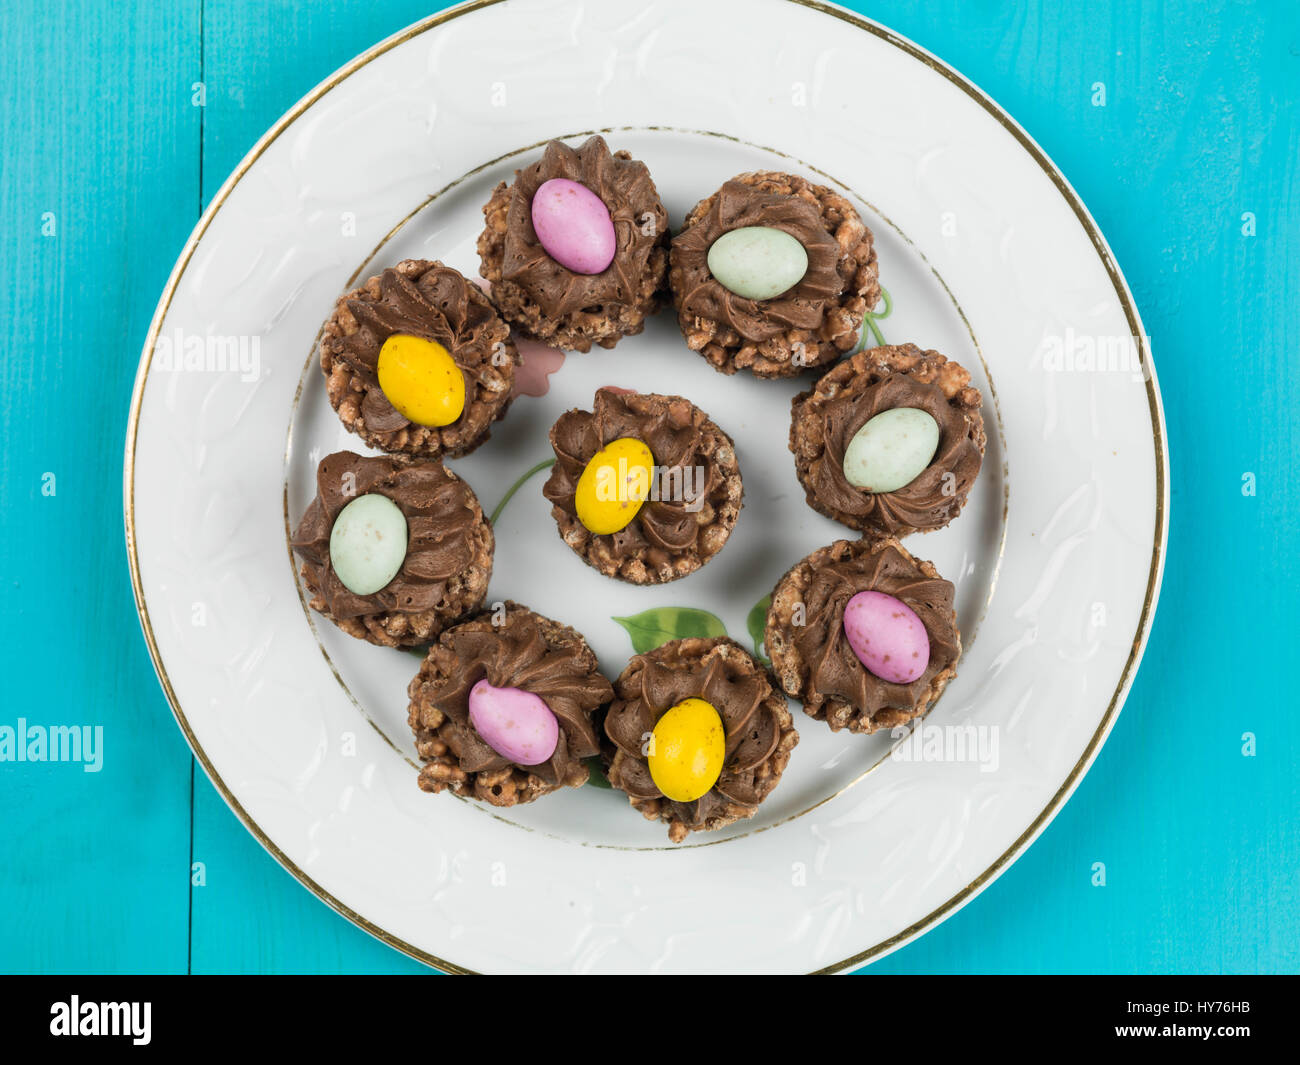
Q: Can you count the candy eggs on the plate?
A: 9